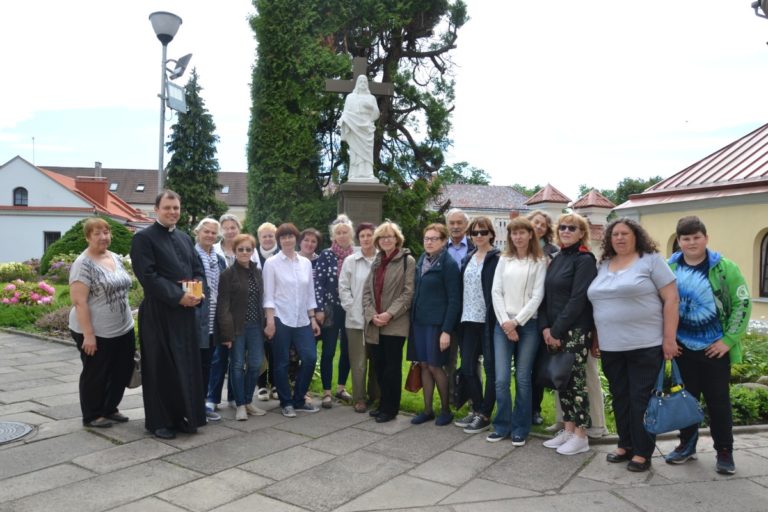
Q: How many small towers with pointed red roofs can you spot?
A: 2